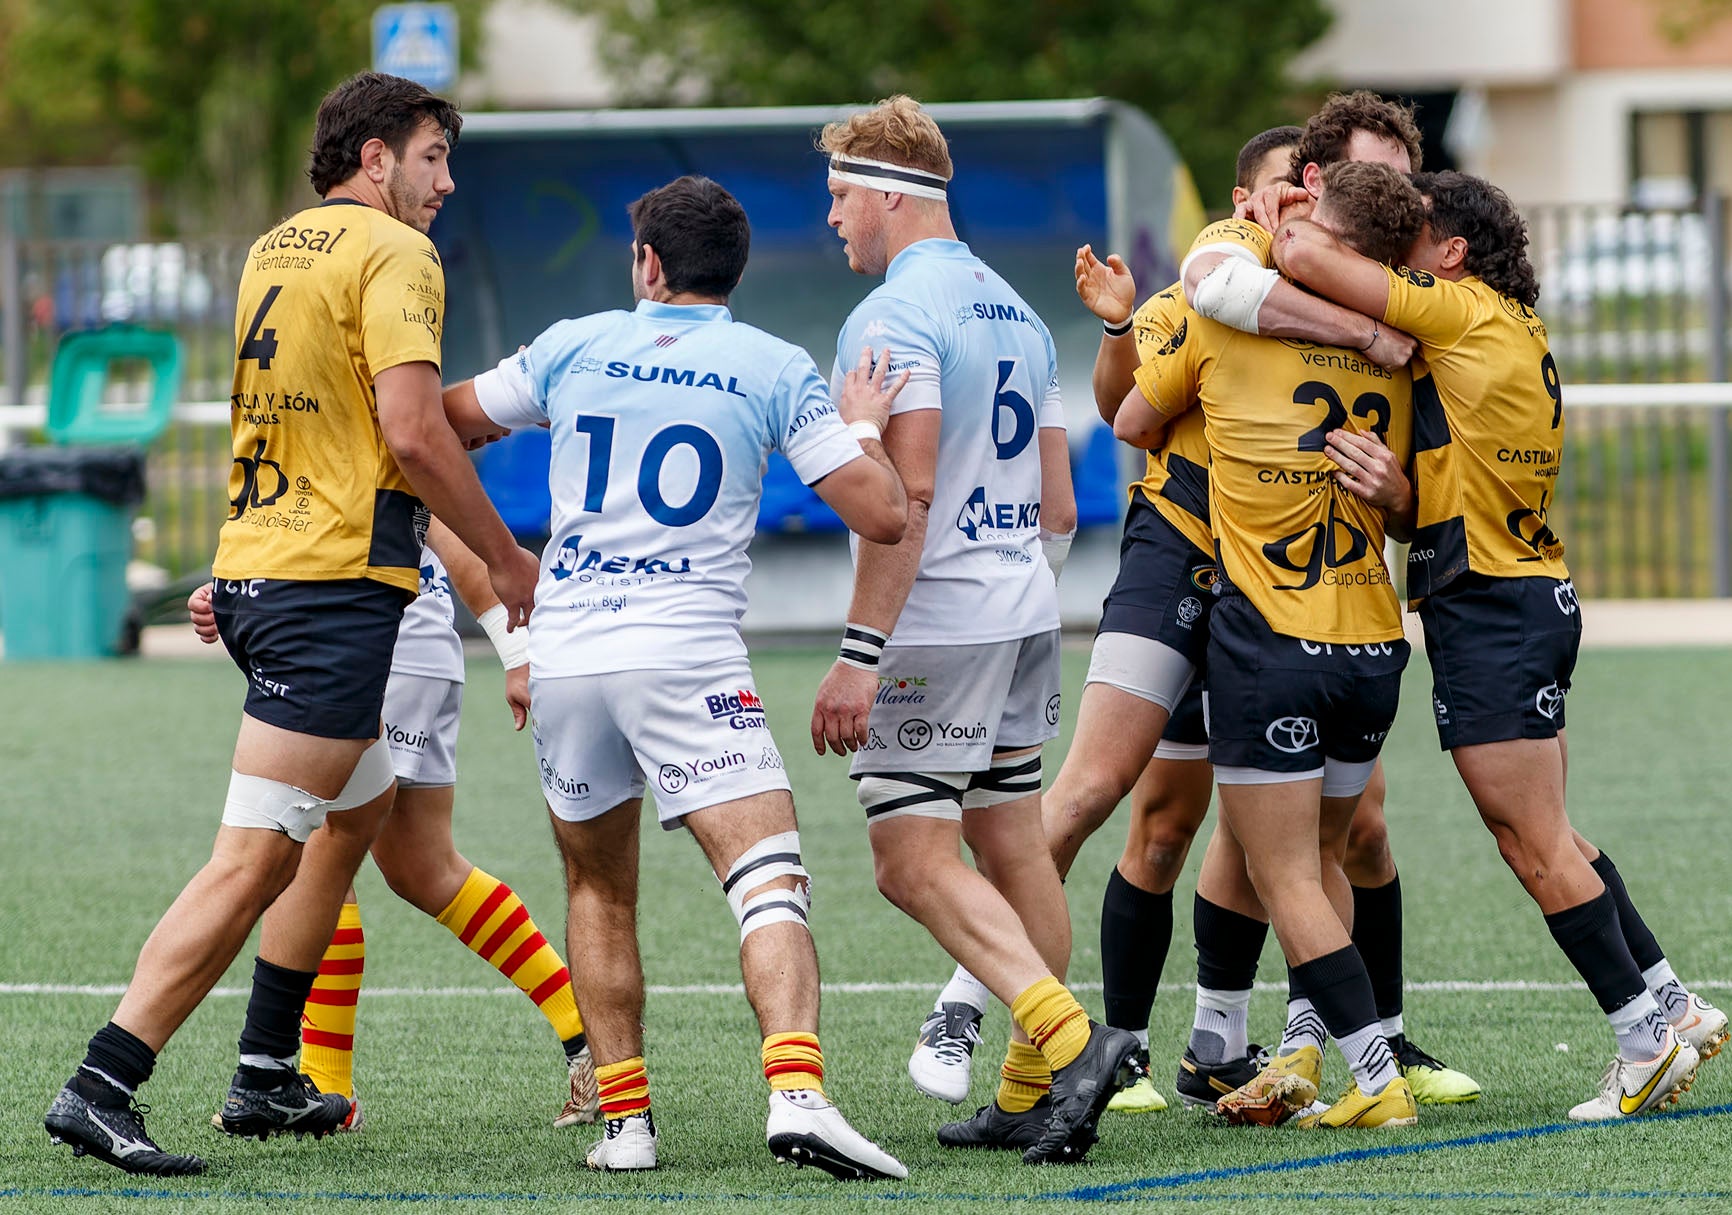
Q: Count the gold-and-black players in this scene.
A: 5